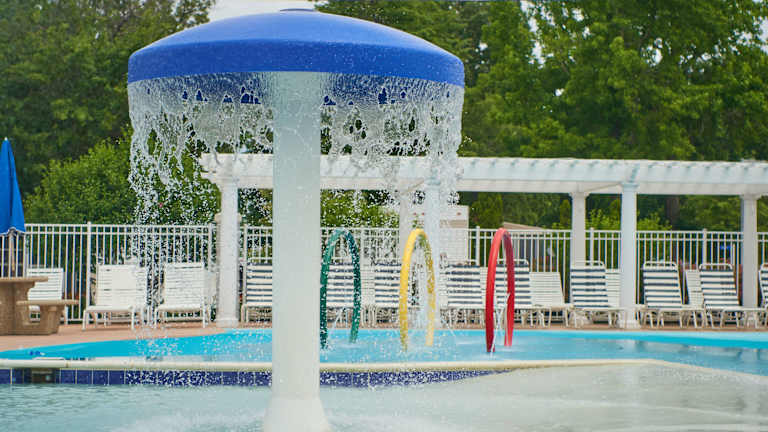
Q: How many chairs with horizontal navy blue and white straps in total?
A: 9